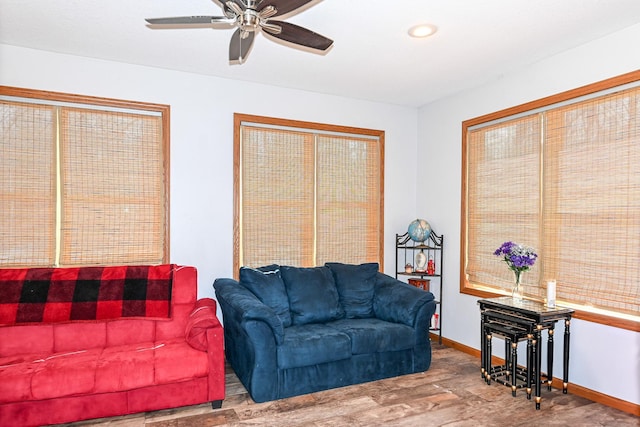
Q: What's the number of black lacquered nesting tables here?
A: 3